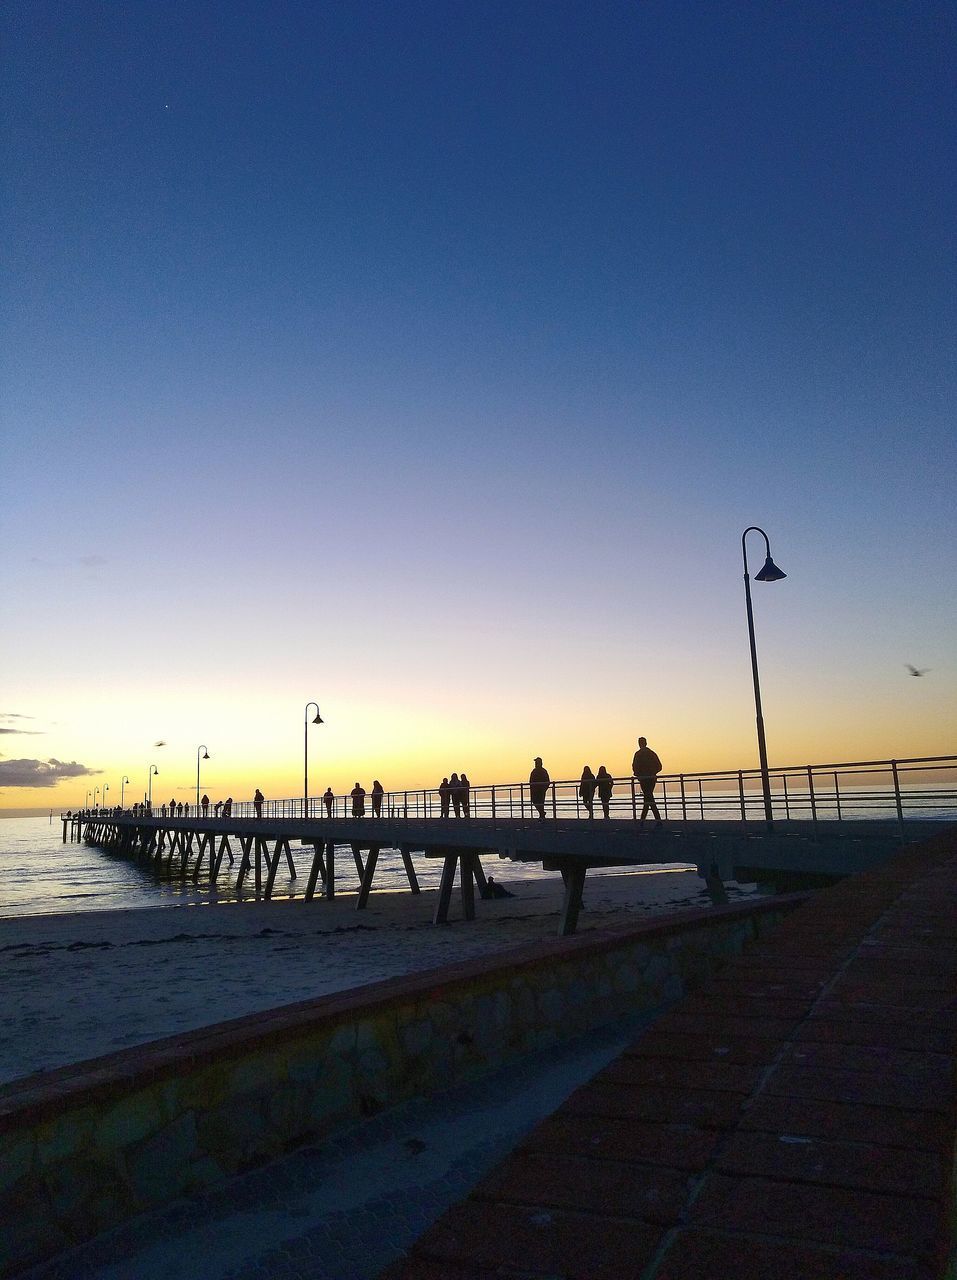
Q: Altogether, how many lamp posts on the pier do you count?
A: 8